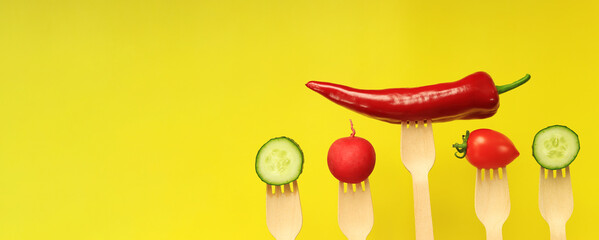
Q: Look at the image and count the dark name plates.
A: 0